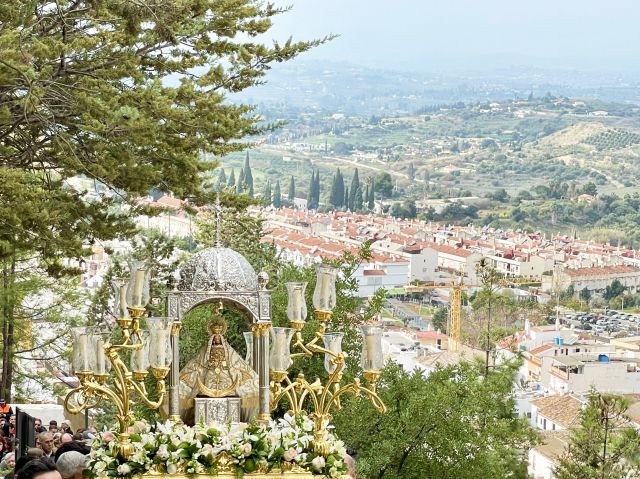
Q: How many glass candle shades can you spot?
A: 12